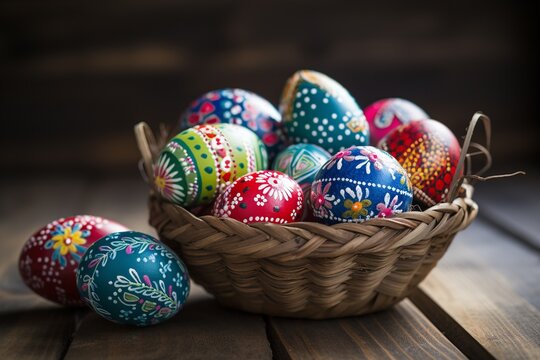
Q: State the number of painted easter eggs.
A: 10